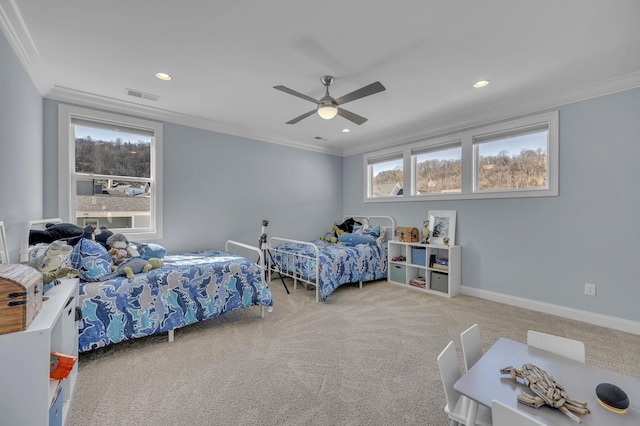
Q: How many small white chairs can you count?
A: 4